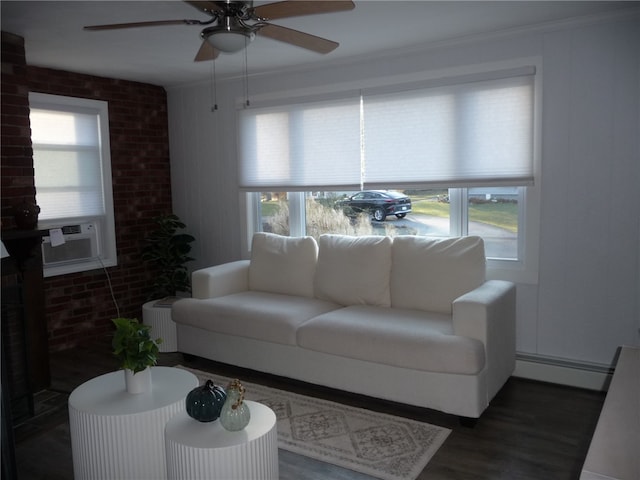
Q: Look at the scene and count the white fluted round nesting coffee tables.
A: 2